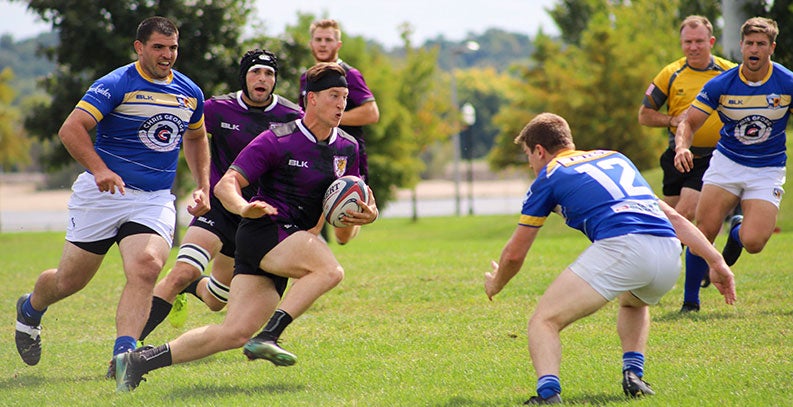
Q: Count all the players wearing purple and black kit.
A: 3